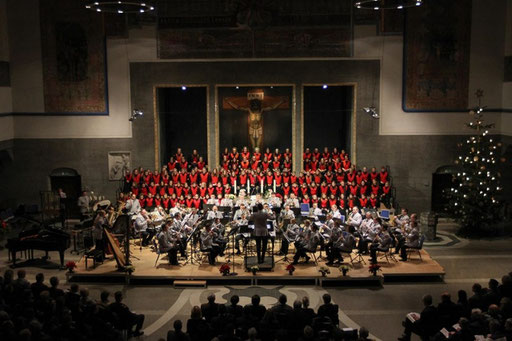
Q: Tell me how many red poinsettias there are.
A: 4